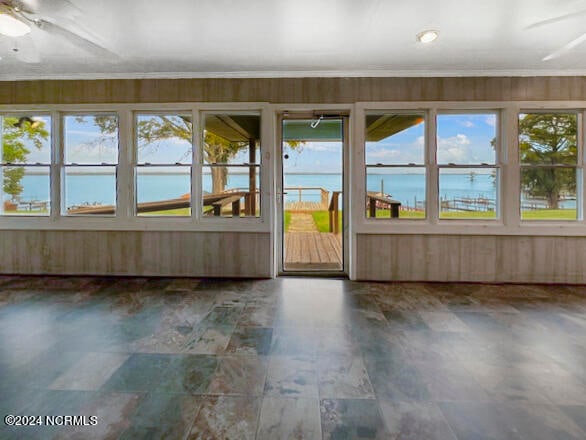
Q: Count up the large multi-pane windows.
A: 7